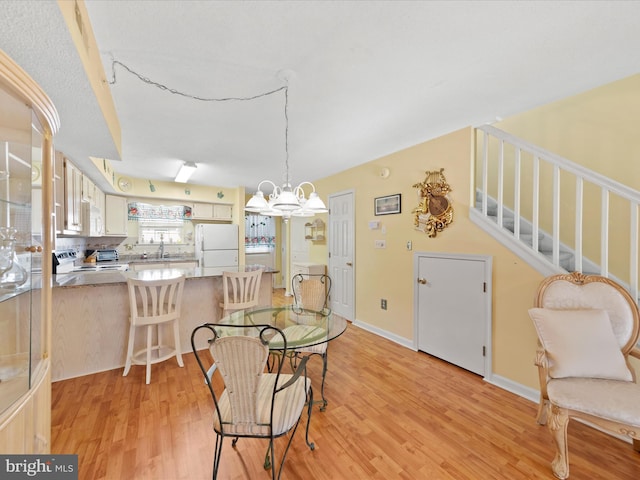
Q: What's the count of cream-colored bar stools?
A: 2